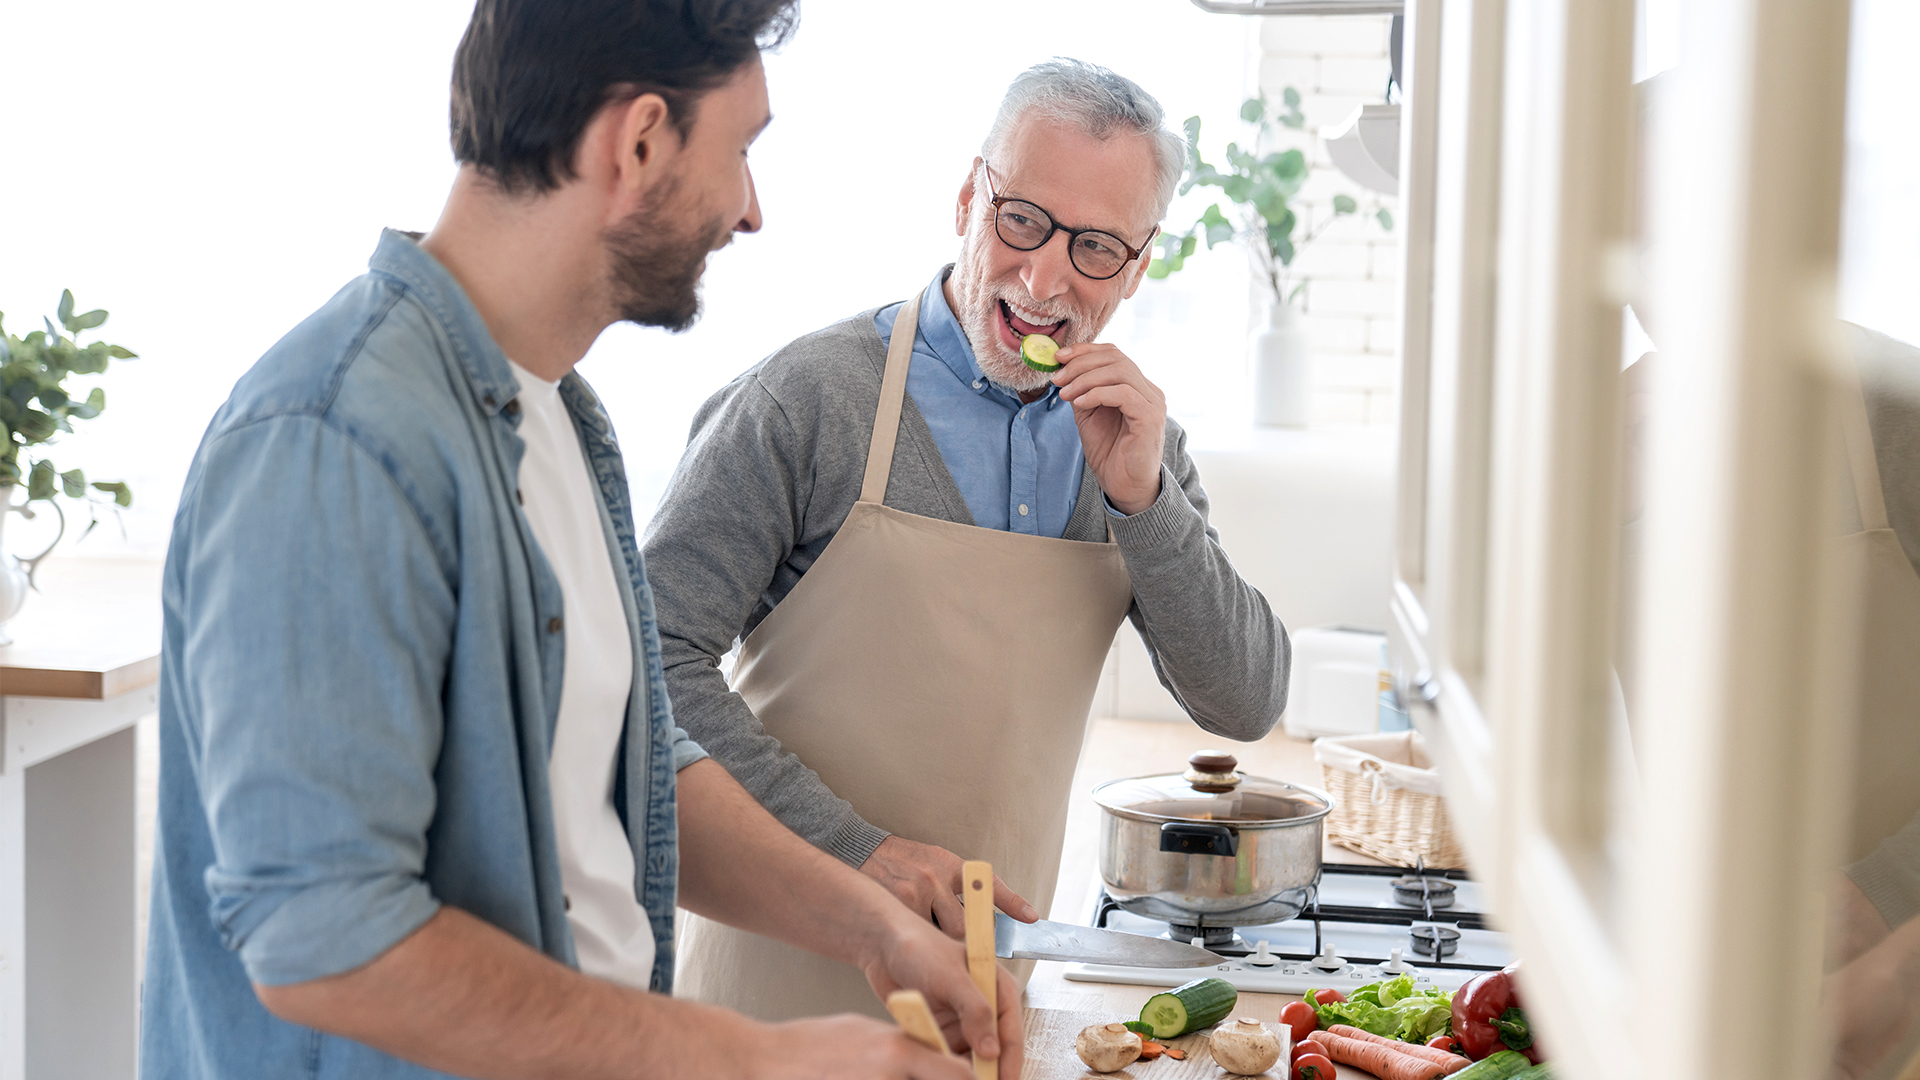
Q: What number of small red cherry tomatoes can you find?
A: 5